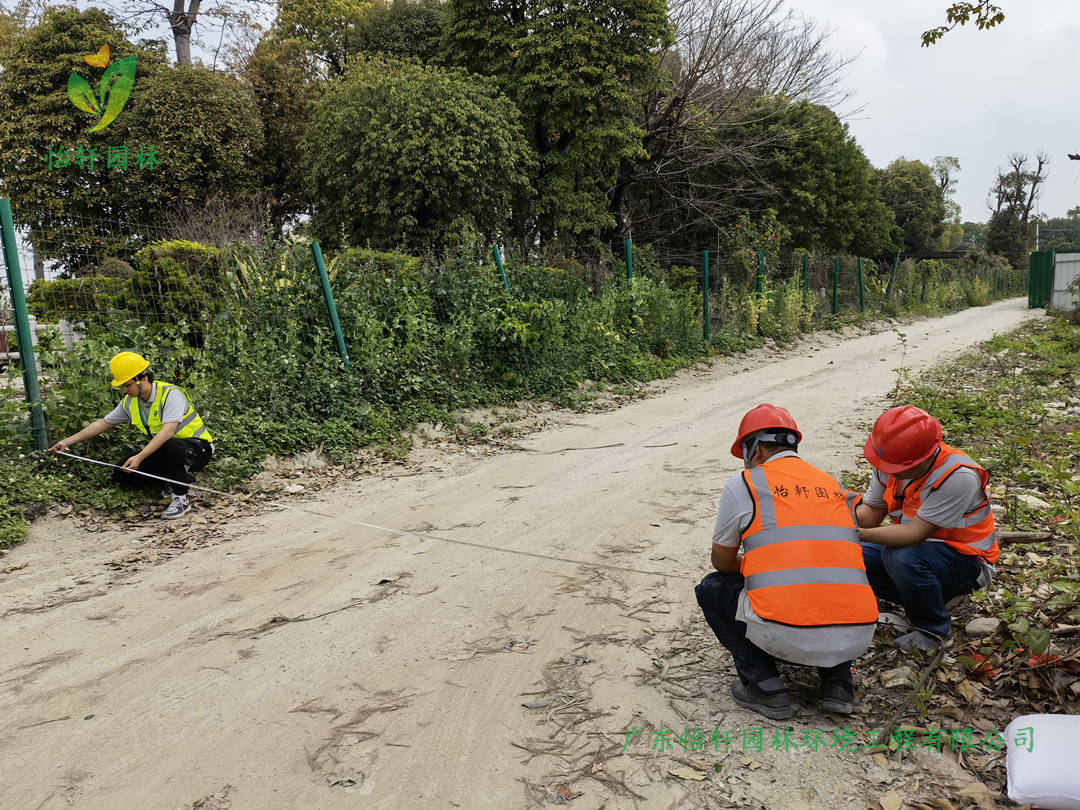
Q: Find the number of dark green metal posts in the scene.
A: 10